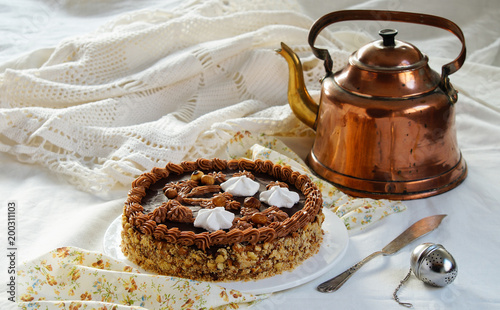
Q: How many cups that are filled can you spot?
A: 0